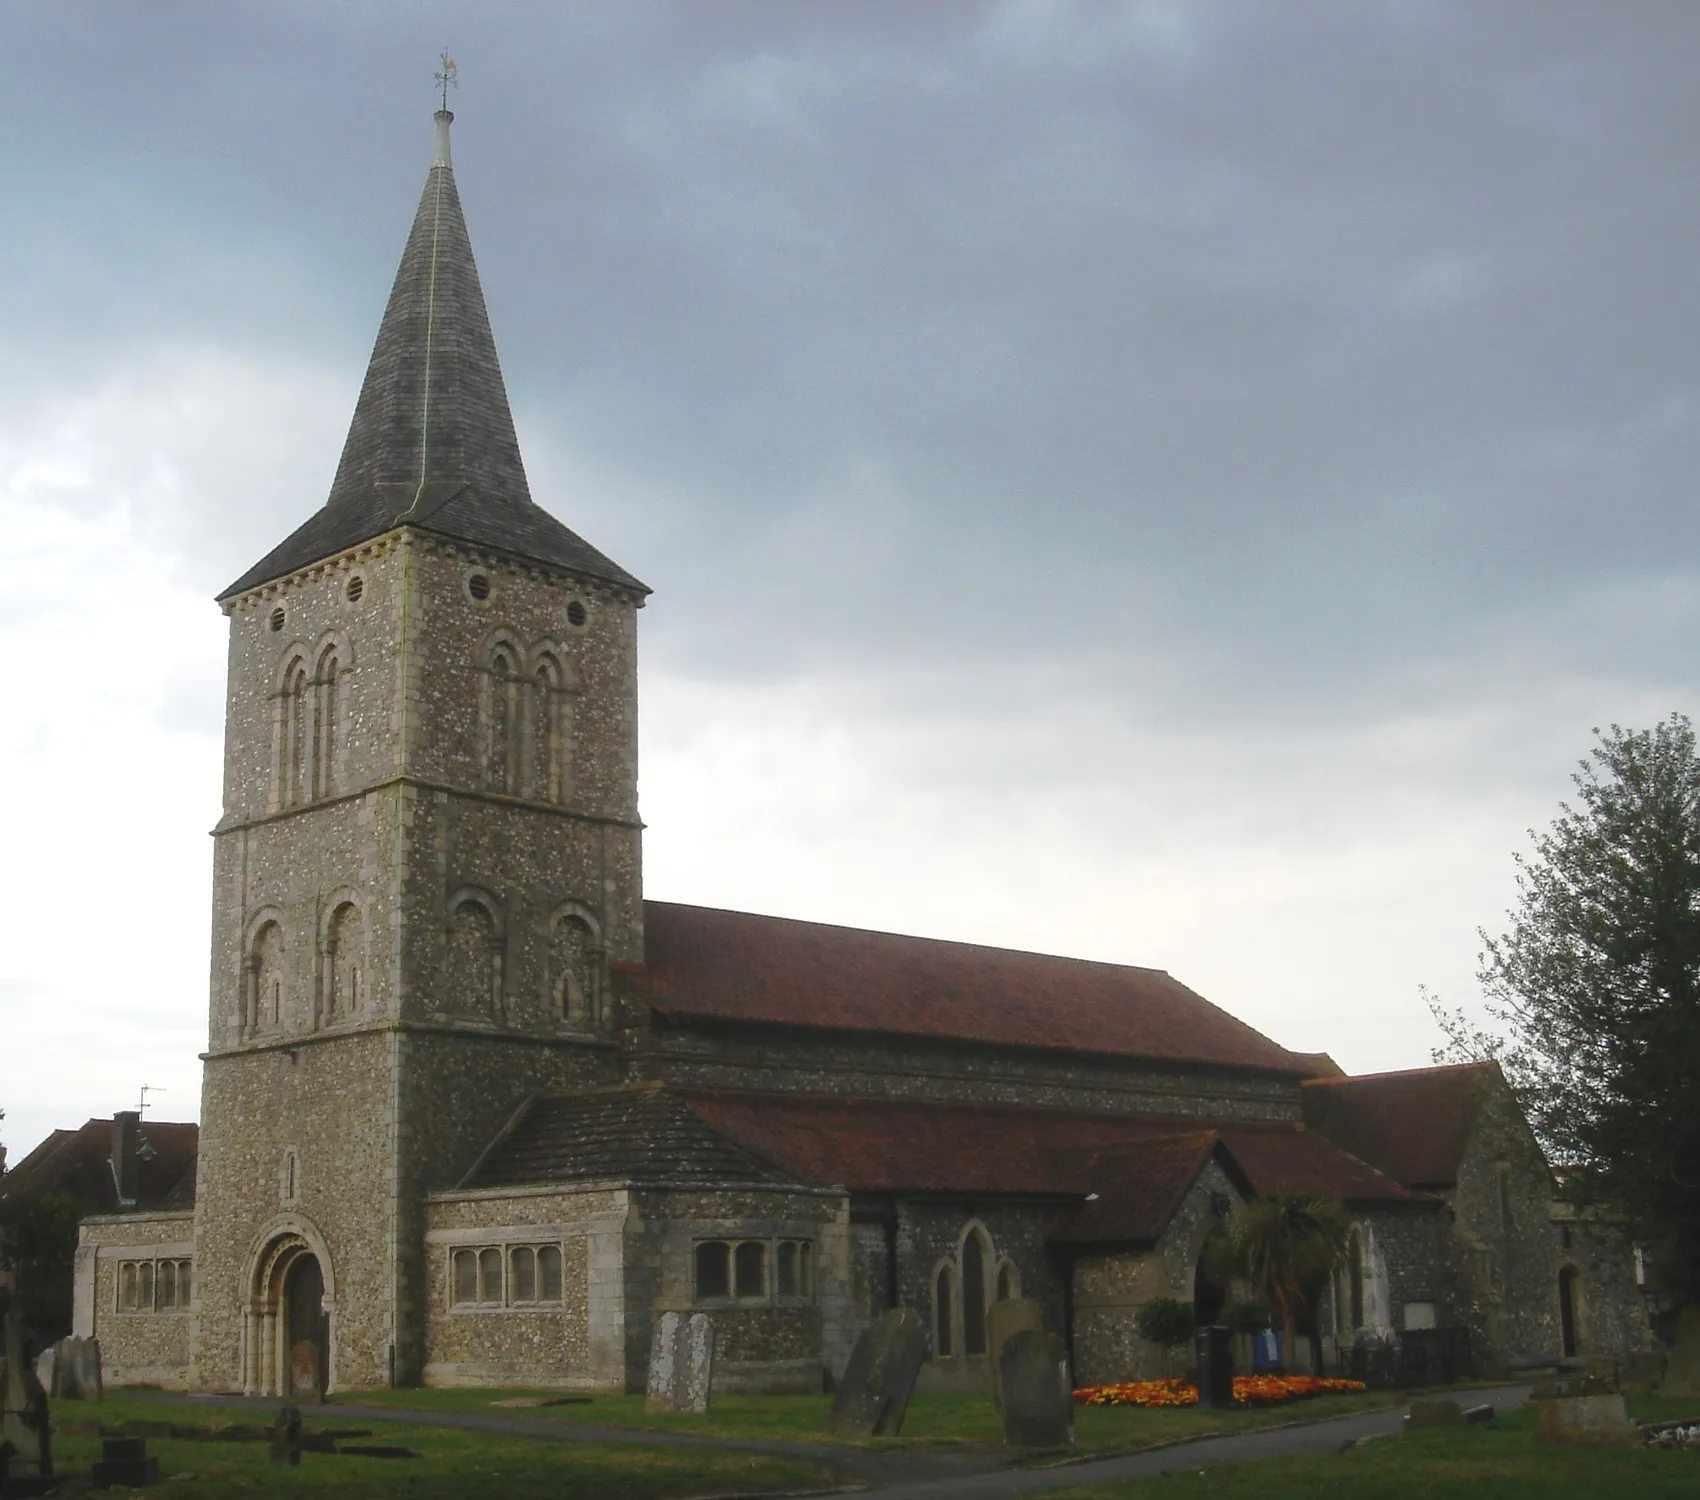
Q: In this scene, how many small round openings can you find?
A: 4